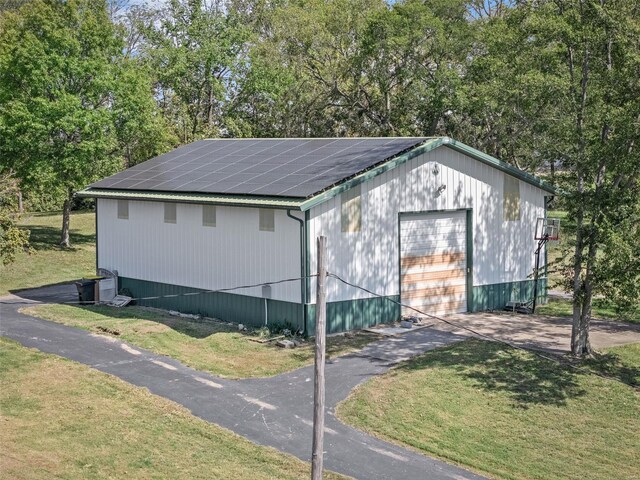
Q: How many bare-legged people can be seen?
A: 0